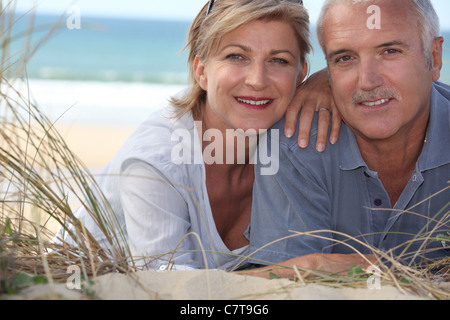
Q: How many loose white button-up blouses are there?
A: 1